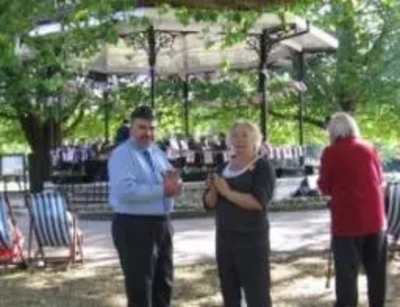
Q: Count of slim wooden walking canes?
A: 1